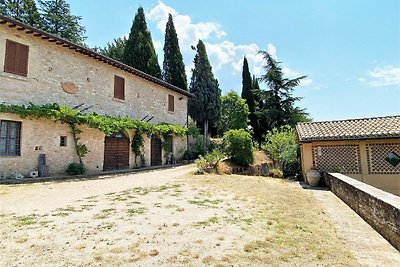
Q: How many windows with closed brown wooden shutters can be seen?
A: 3